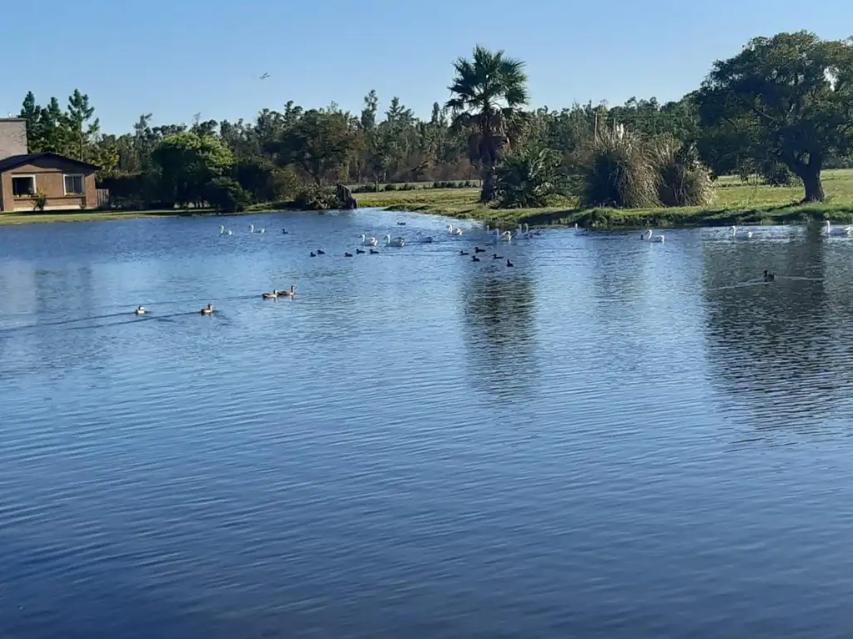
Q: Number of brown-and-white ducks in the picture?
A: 4